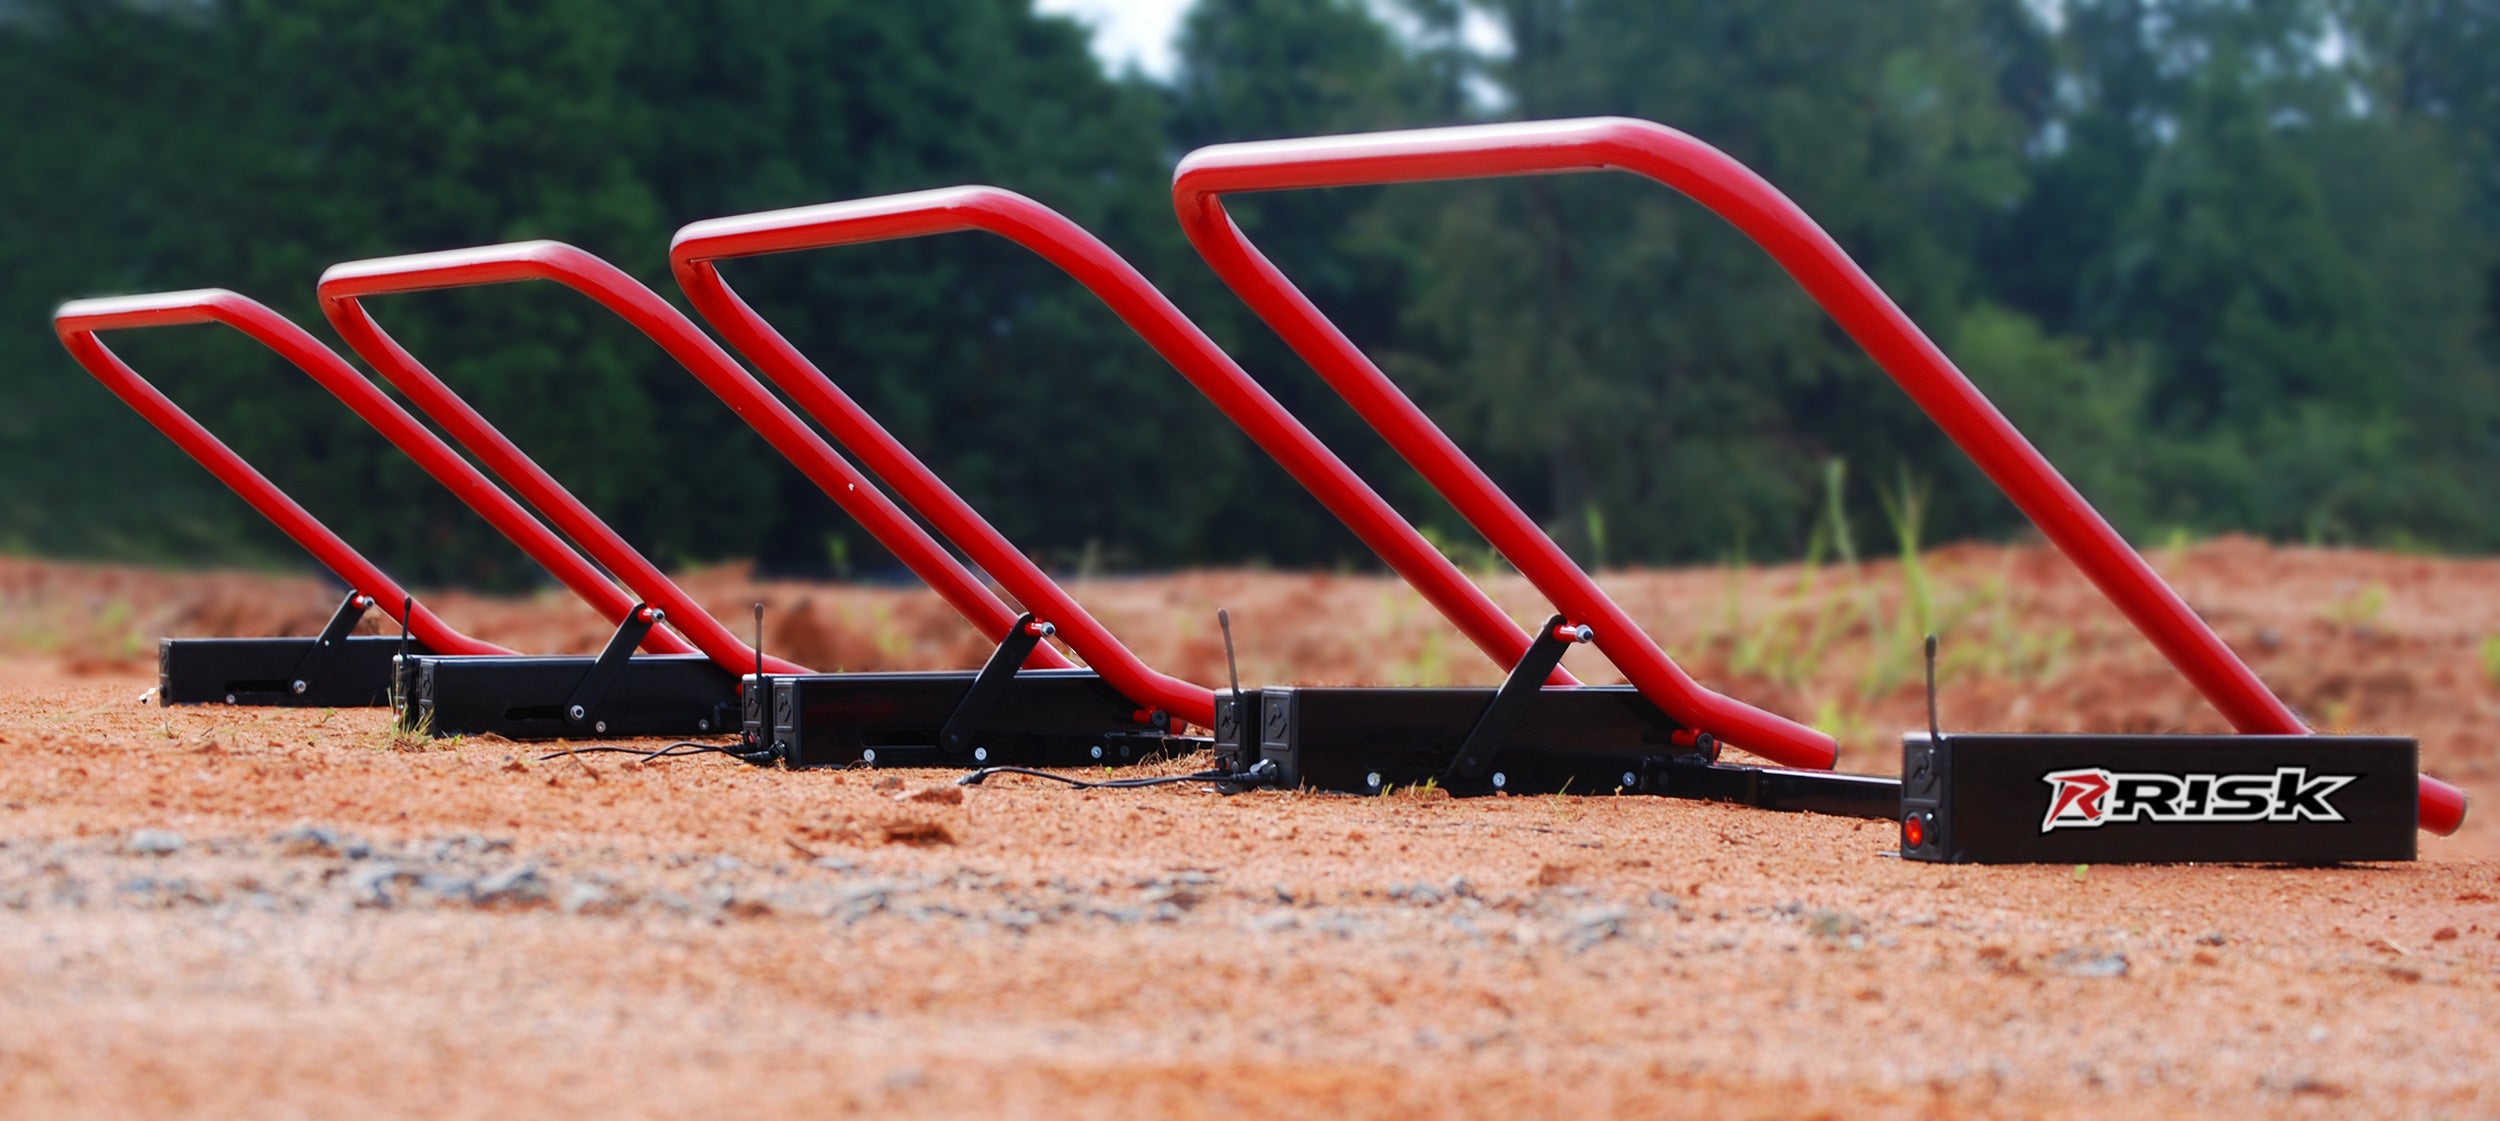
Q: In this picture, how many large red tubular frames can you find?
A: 4